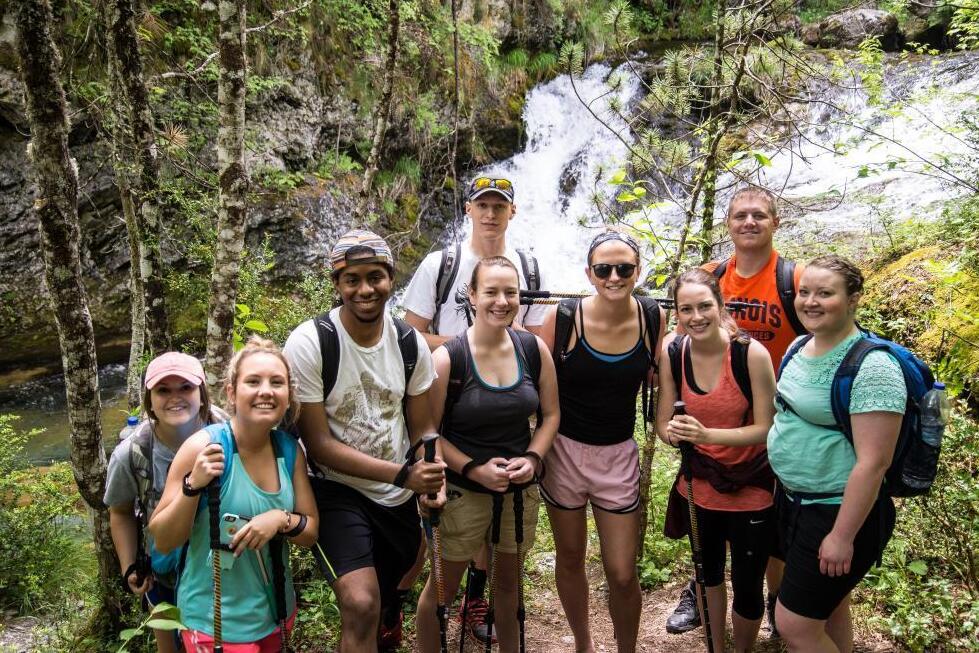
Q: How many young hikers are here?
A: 9